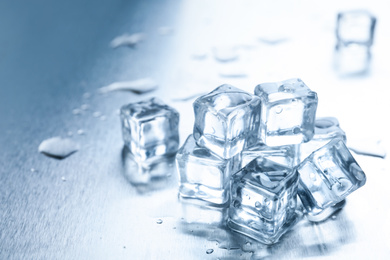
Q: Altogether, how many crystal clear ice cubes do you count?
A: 9